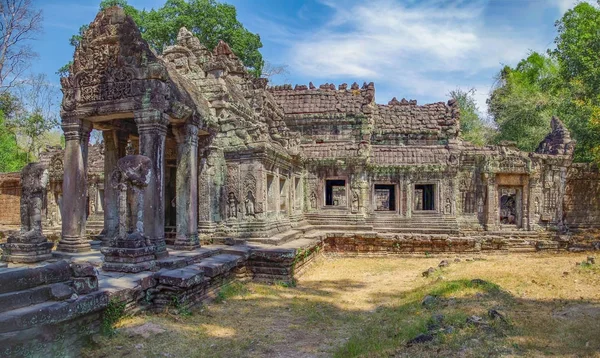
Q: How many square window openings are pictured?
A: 3